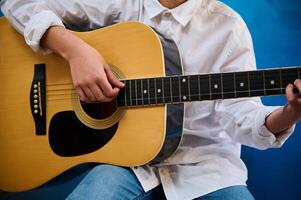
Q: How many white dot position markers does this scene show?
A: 7